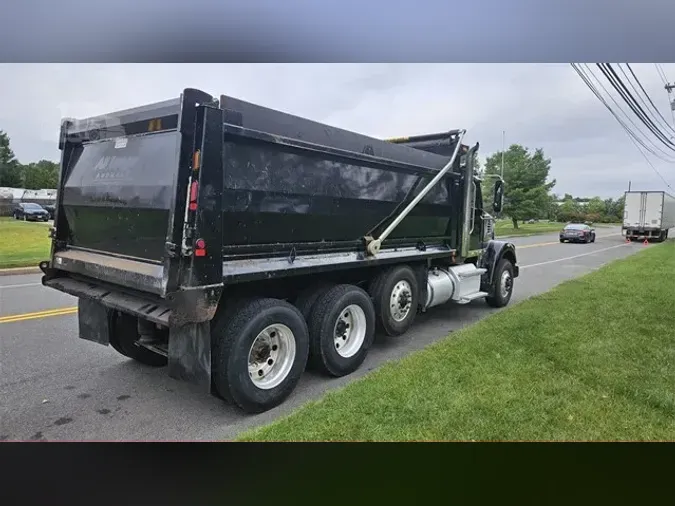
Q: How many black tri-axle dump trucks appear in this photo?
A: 1